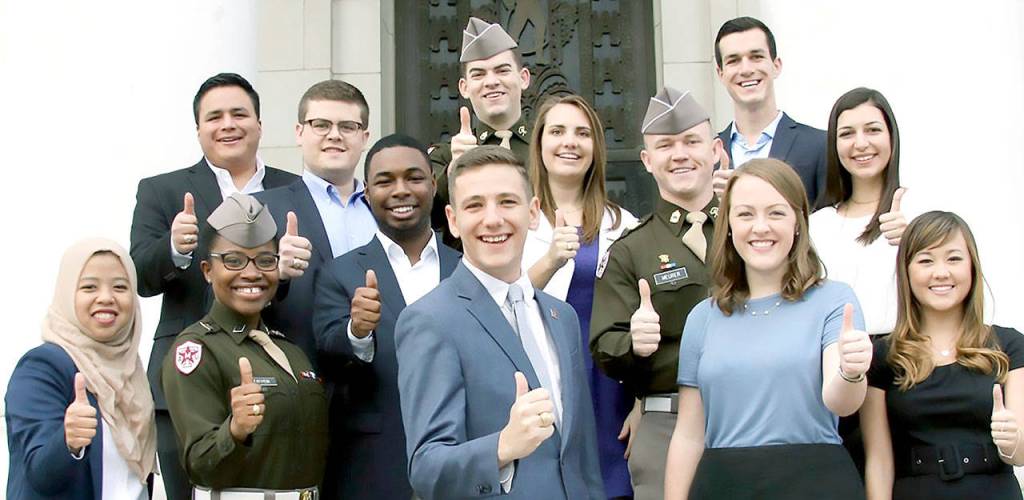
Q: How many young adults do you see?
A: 13